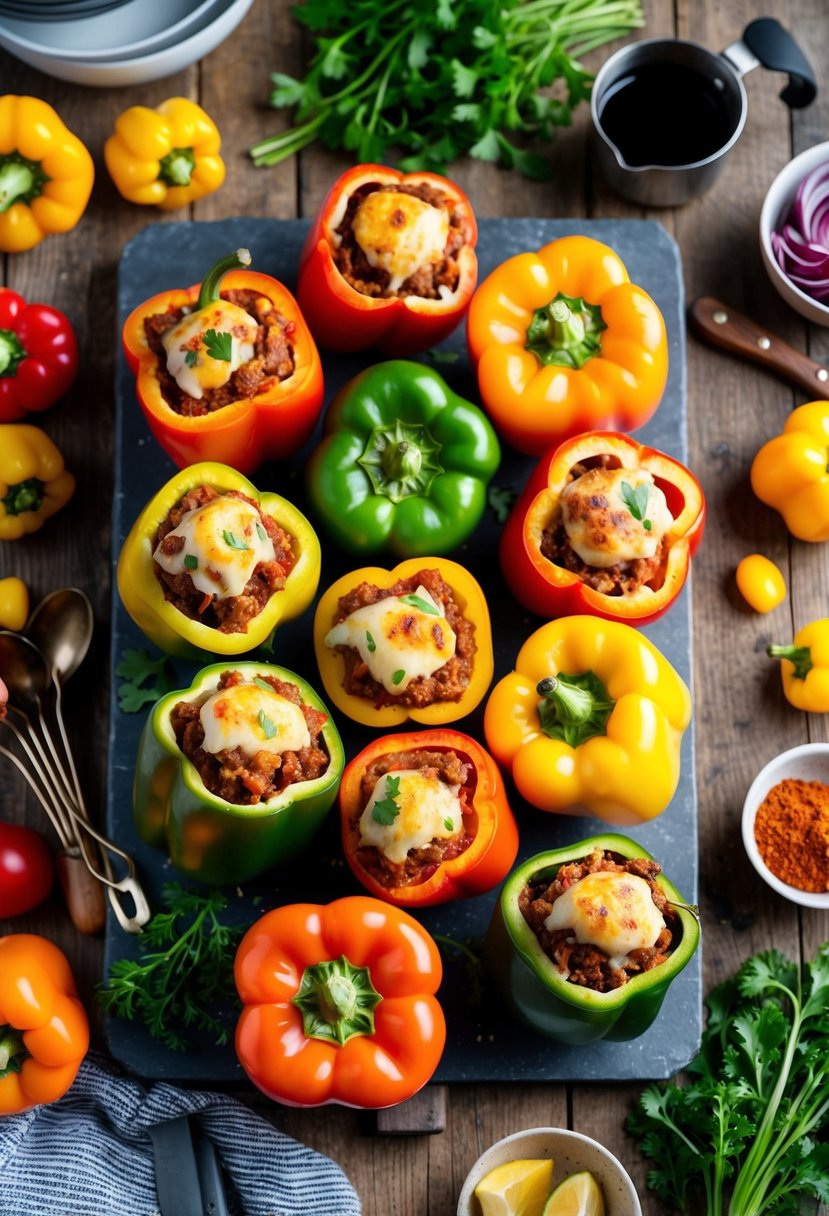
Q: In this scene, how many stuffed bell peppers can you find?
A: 8